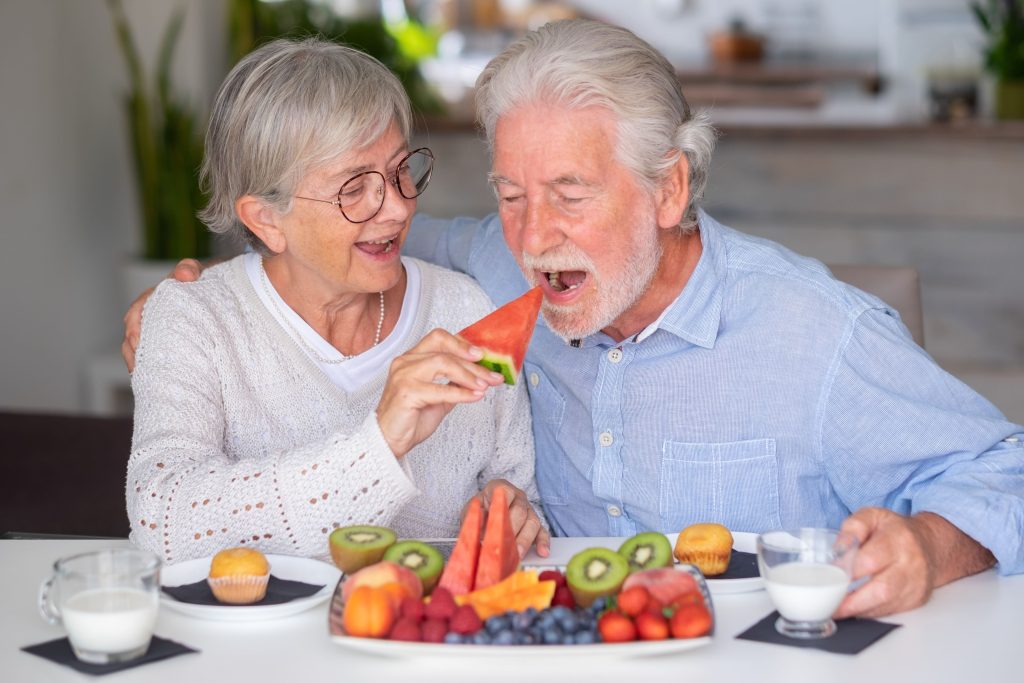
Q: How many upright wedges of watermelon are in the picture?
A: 2